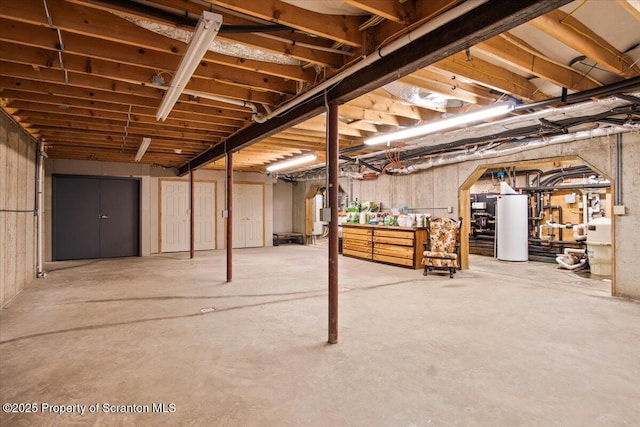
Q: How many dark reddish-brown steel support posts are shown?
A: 3